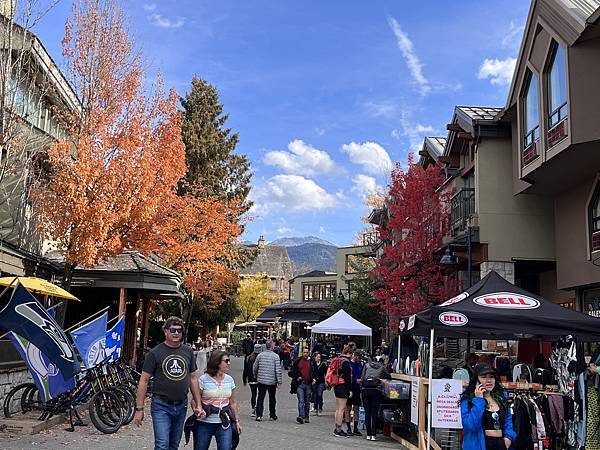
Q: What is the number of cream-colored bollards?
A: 0